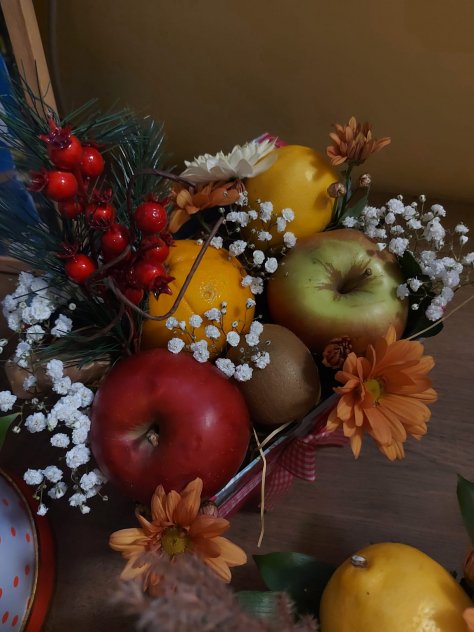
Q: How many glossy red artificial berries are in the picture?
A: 11